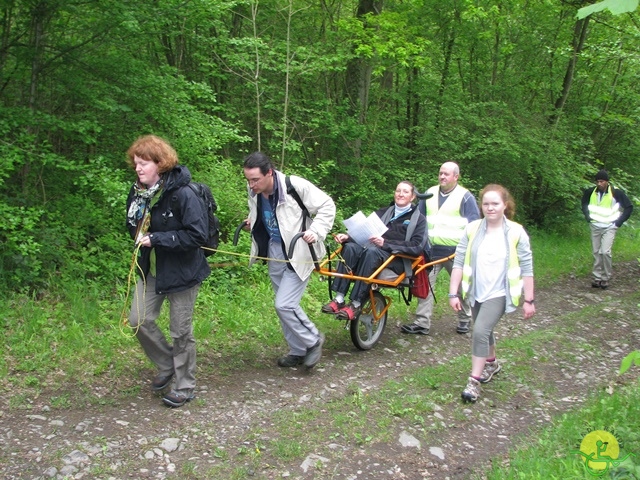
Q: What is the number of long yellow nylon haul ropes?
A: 1